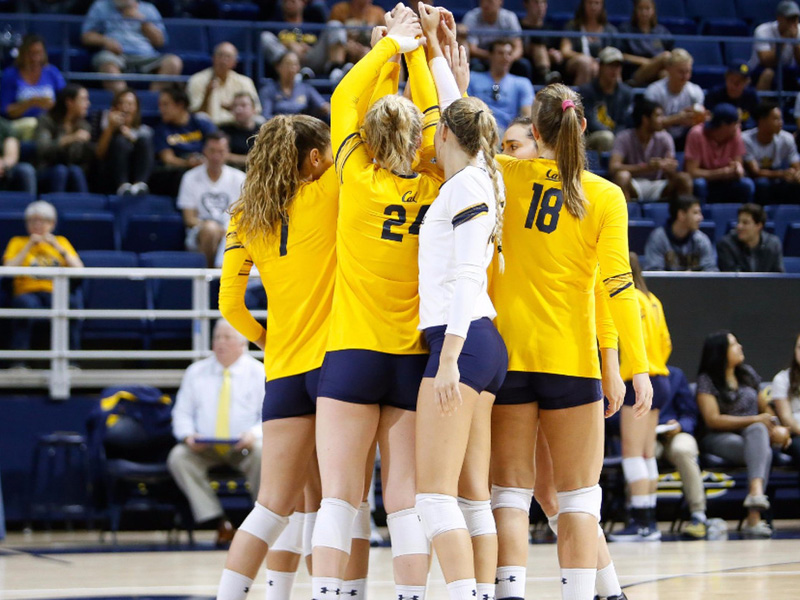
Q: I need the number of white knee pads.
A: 13